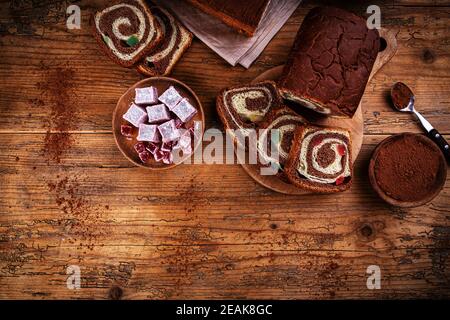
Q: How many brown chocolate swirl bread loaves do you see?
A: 2